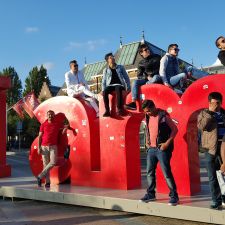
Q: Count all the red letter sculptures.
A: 3